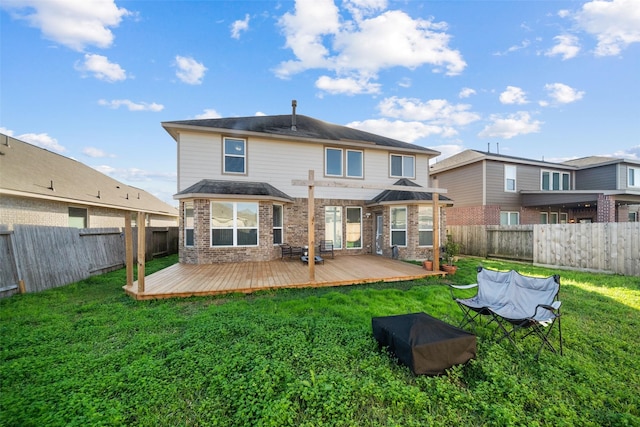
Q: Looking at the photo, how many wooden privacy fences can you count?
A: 2